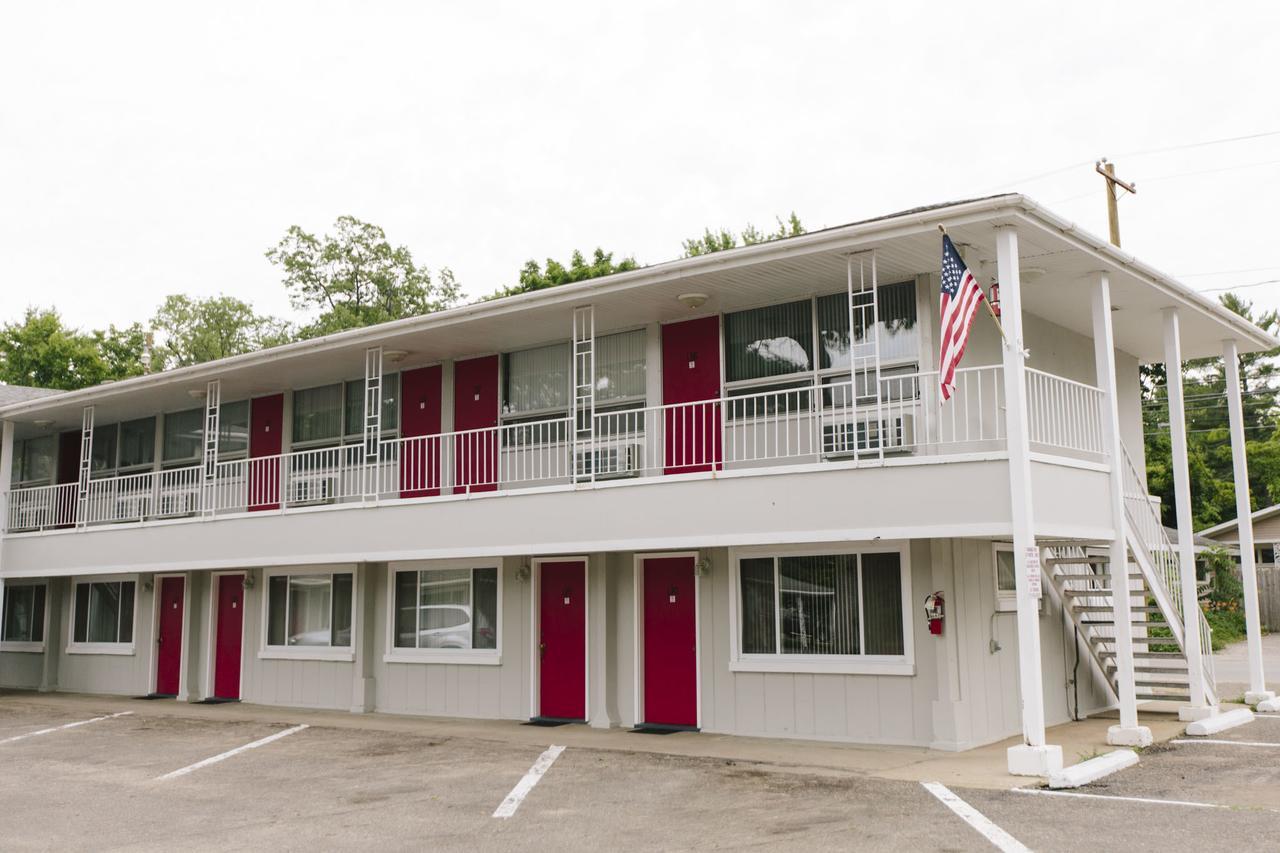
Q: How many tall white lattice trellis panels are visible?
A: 5